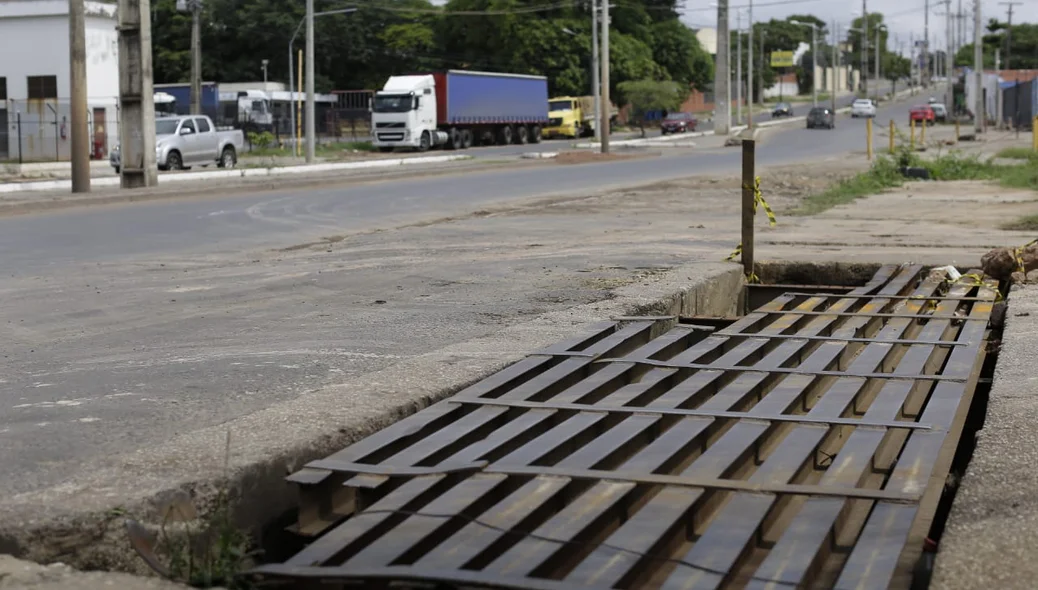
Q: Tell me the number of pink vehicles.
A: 0